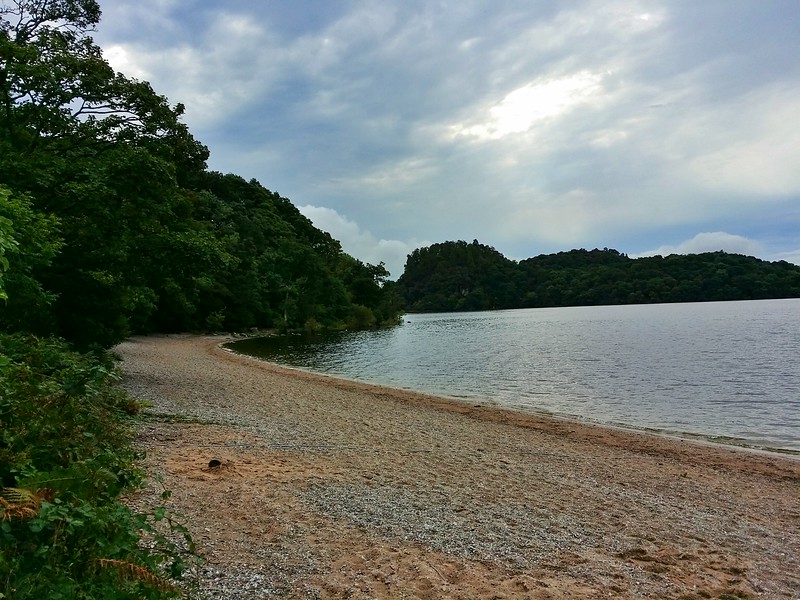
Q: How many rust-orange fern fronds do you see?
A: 2